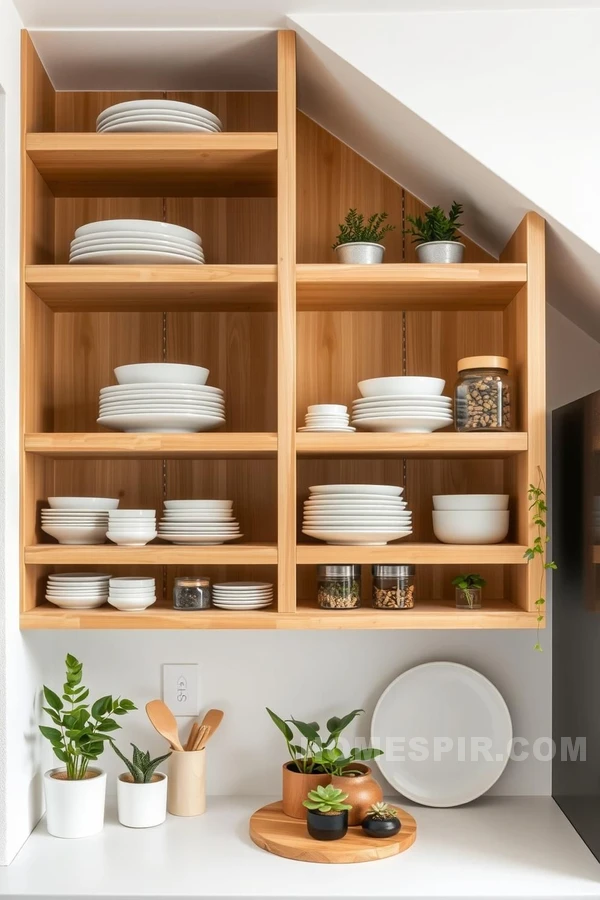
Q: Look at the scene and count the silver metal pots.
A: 2